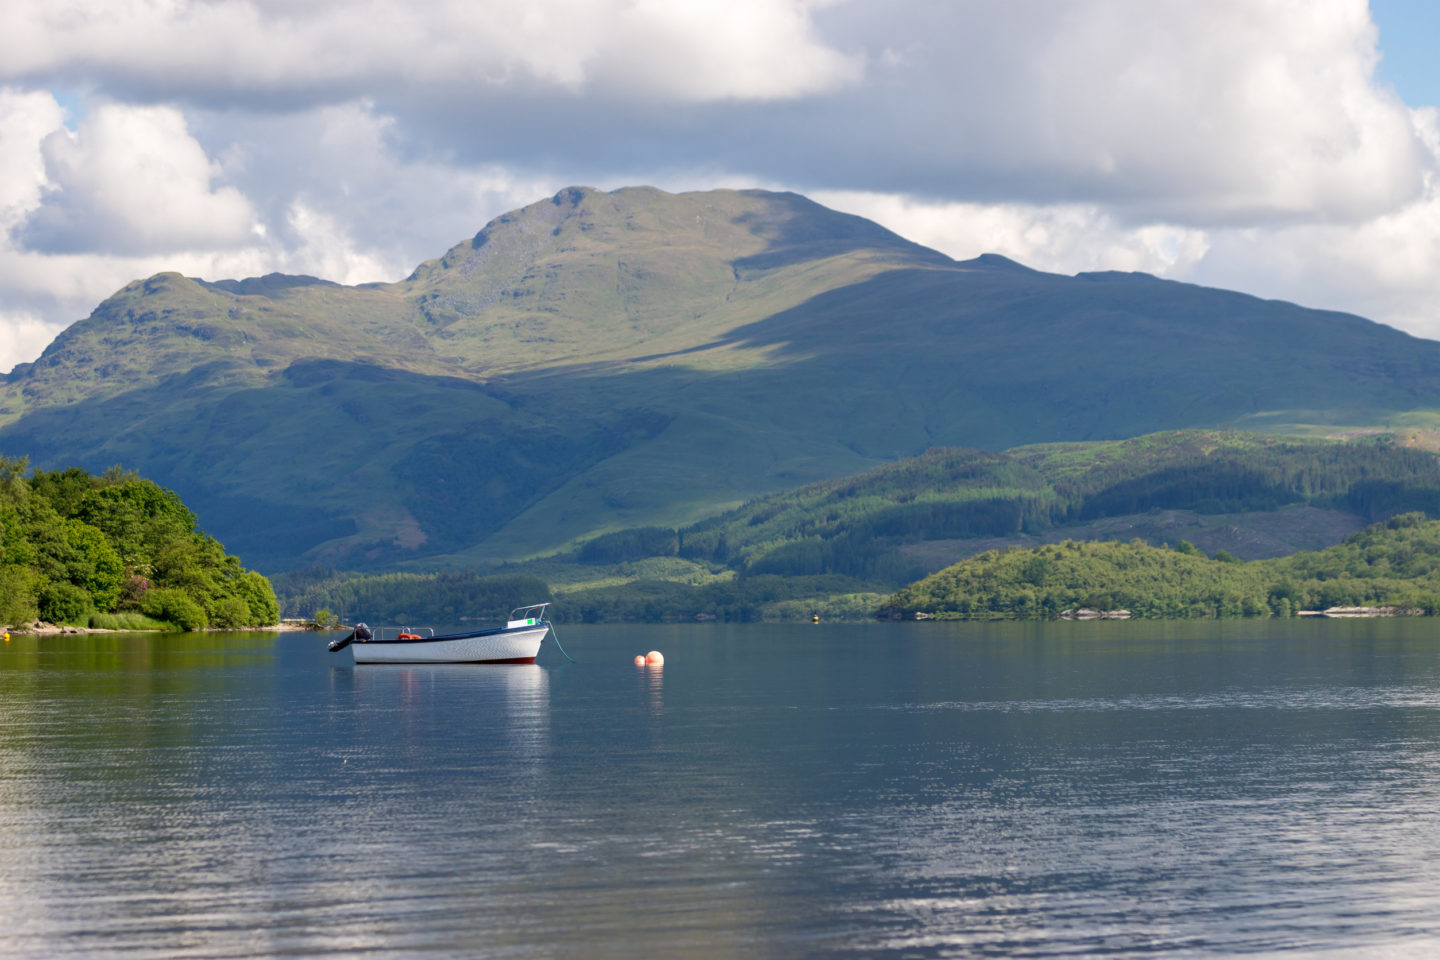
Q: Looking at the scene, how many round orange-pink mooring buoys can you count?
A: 2